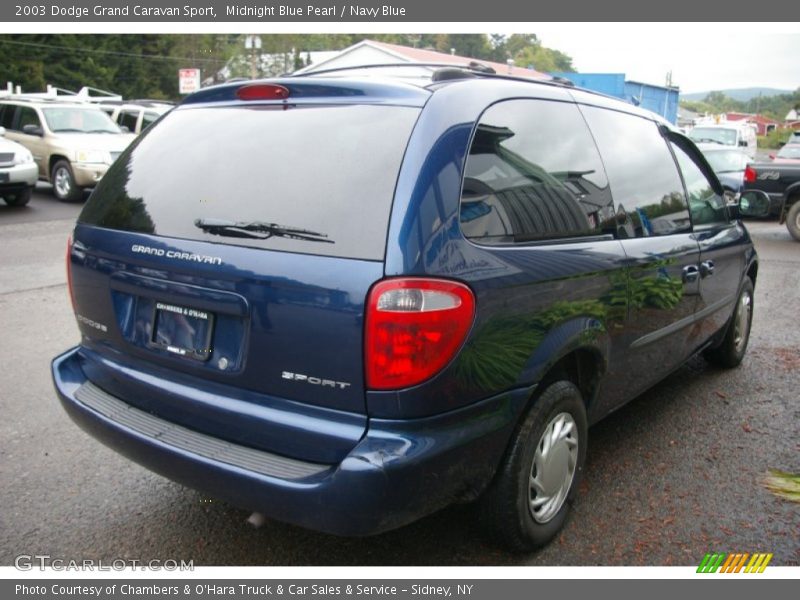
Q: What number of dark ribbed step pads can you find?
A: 1